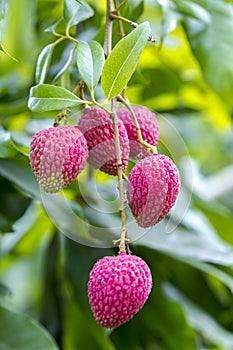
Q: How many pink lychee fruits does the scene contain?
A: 5